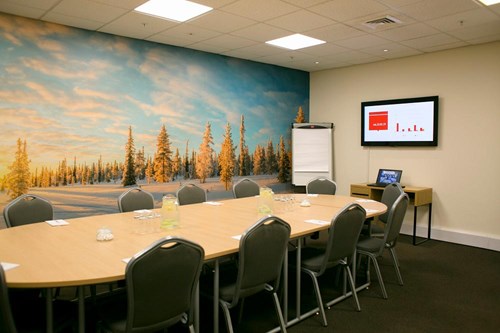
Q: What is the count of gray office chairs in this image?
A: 11